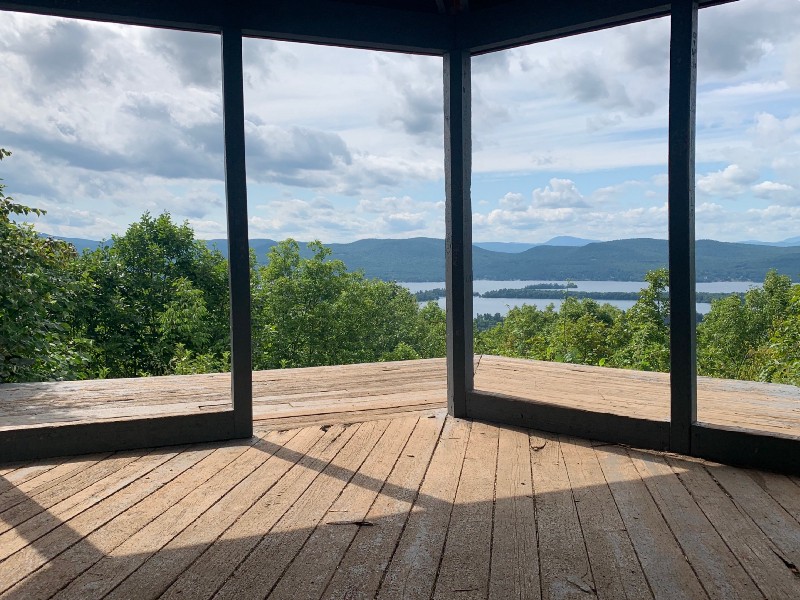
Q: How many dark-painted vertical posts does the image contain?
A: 3